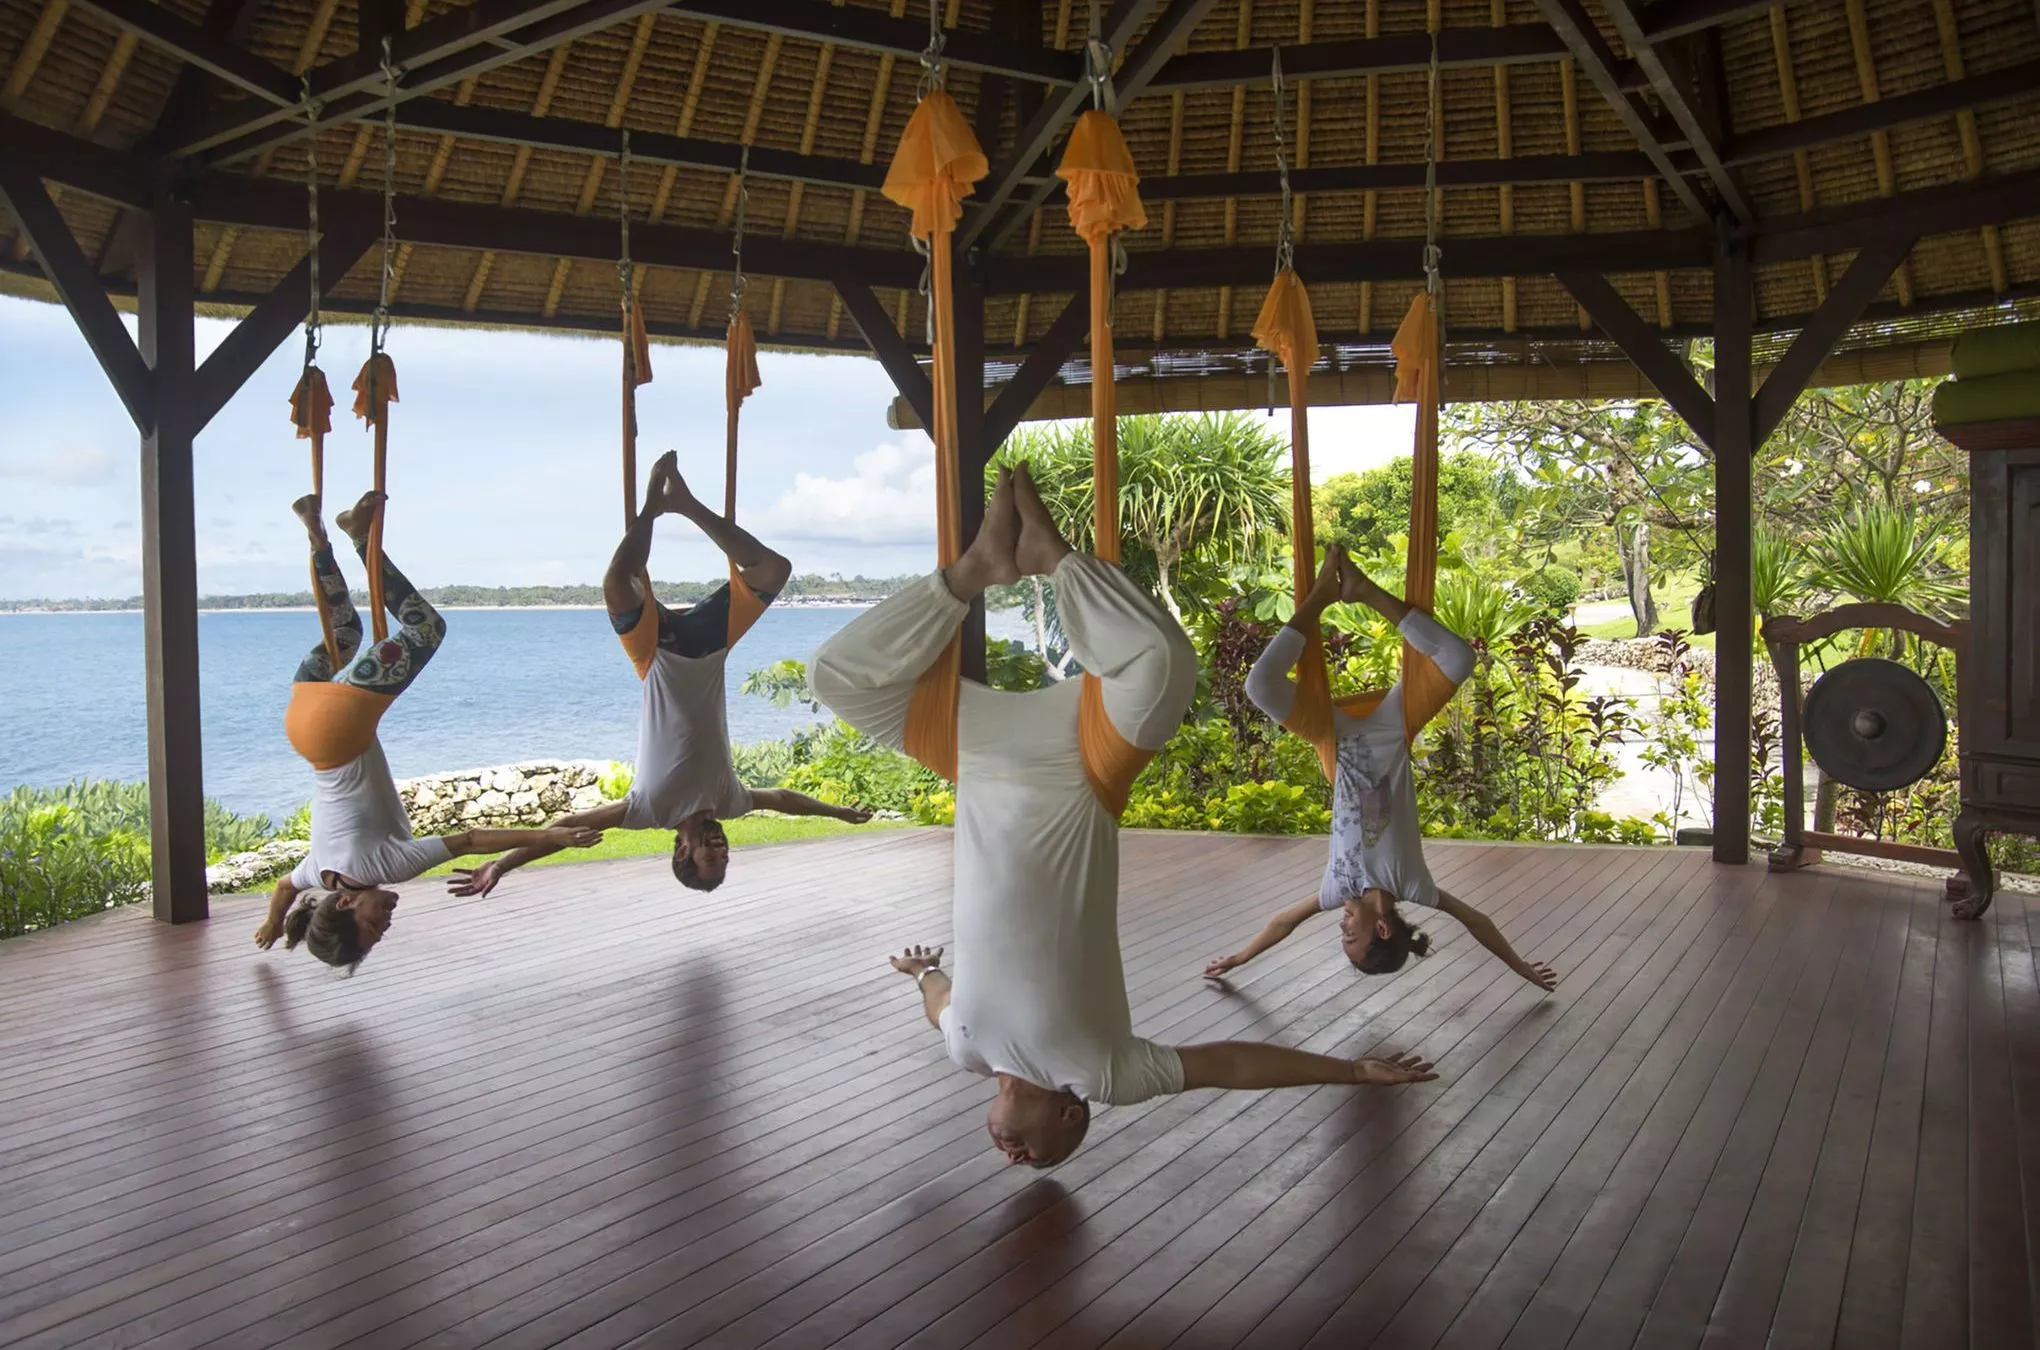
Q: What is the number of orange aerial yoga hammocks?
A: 4